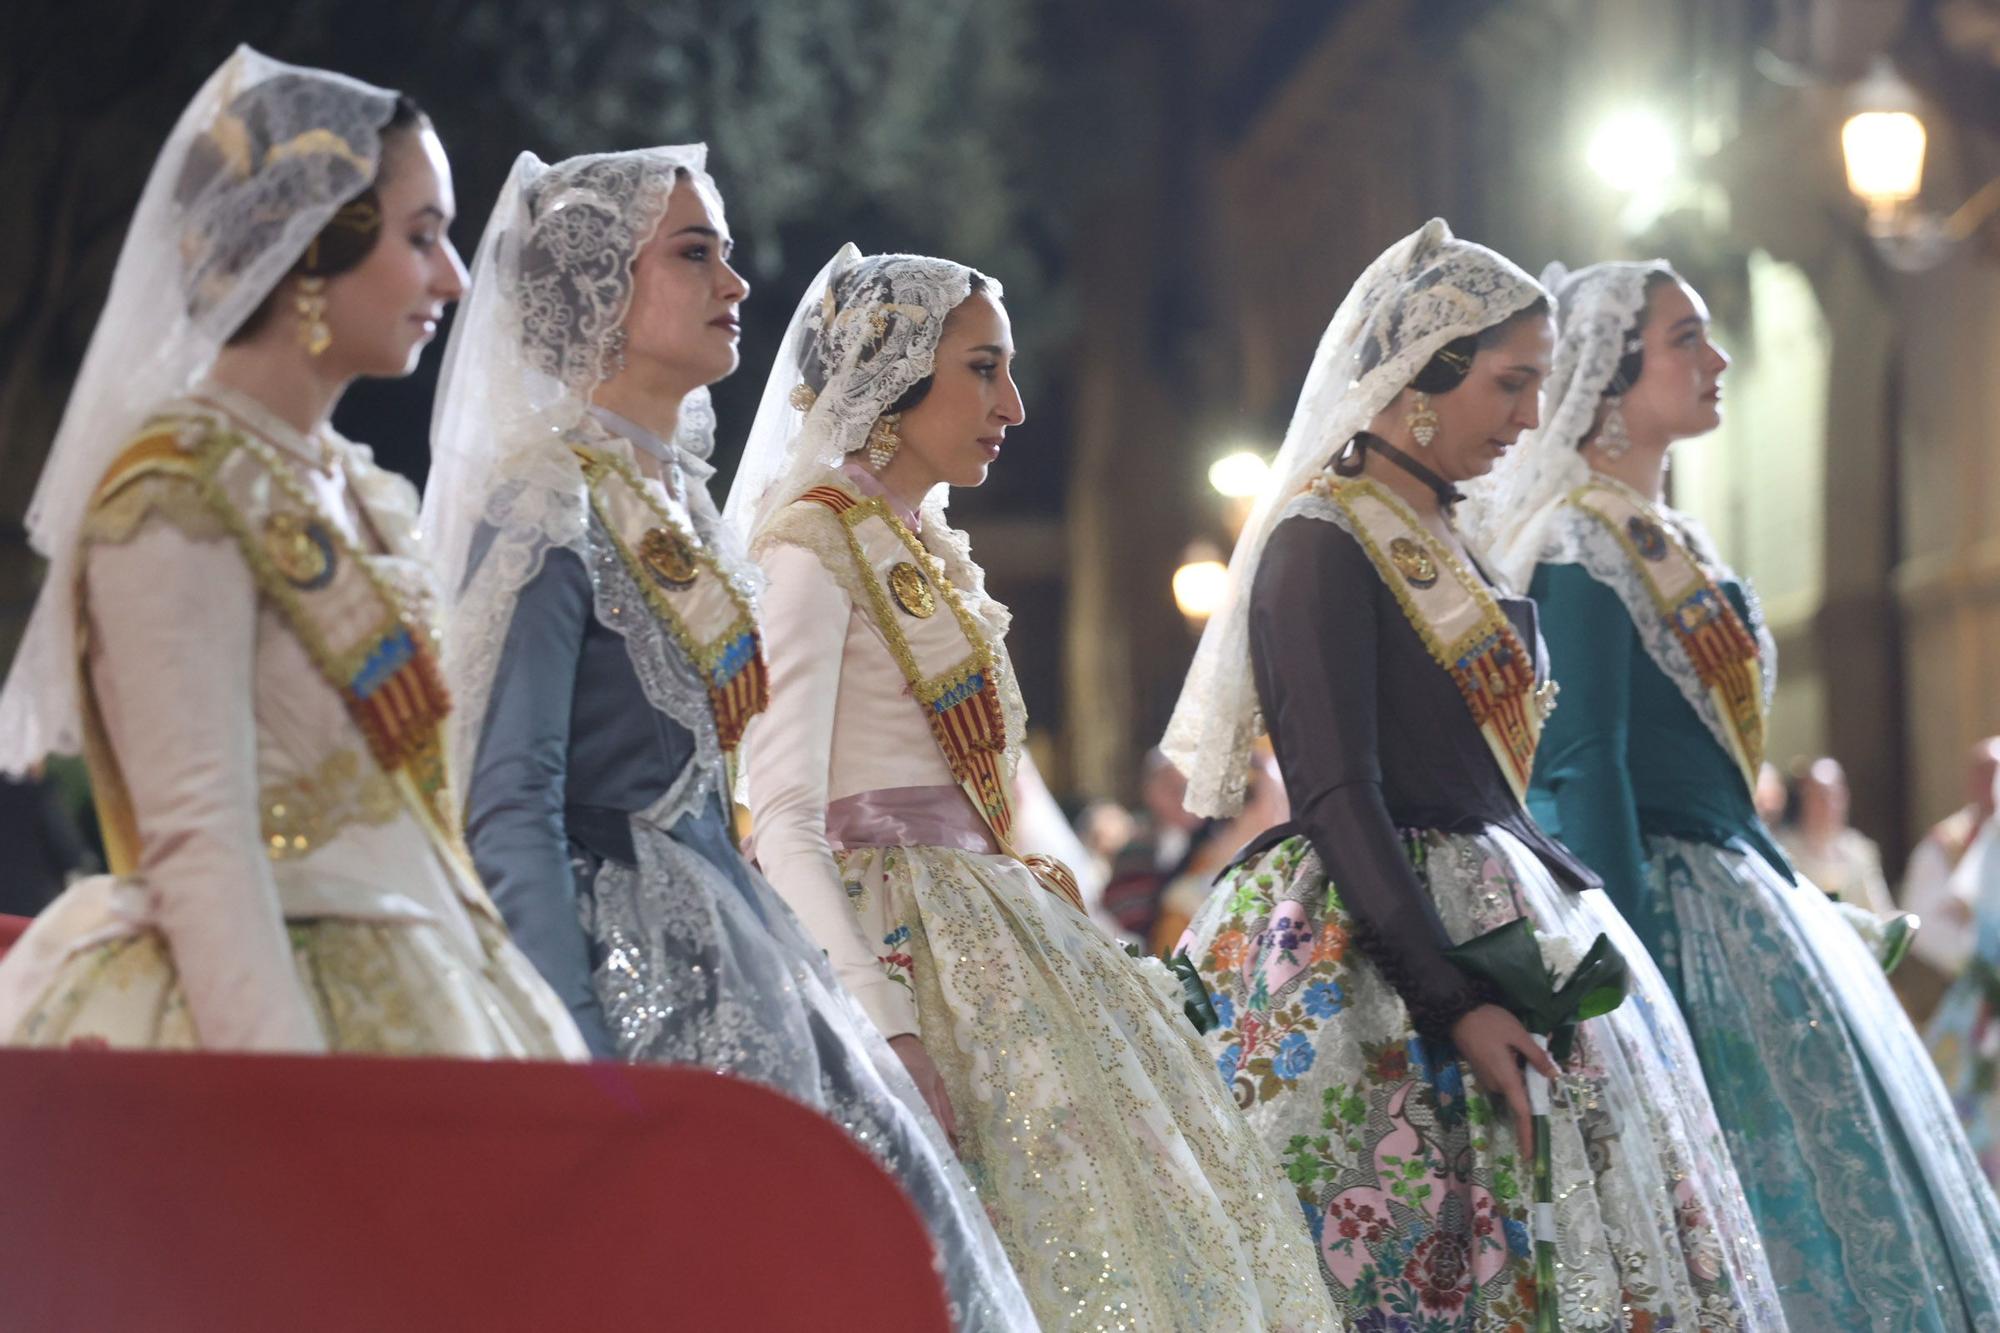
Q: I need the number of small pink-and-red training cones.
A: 0